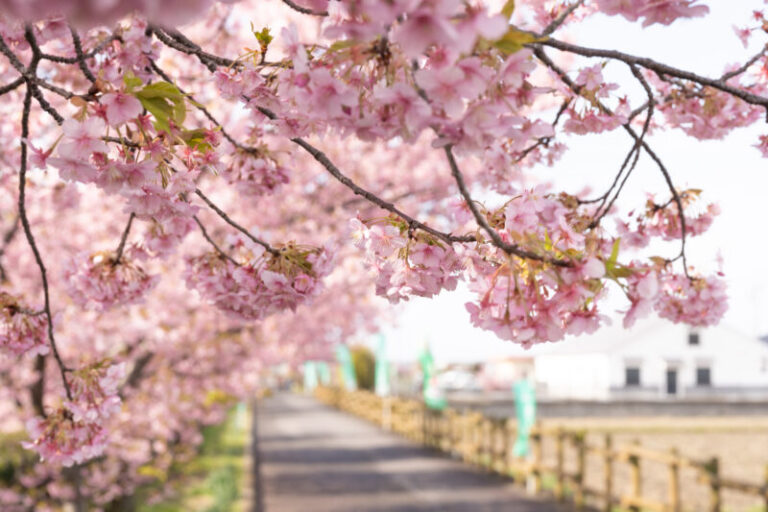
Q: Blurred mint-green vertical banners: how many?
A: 6